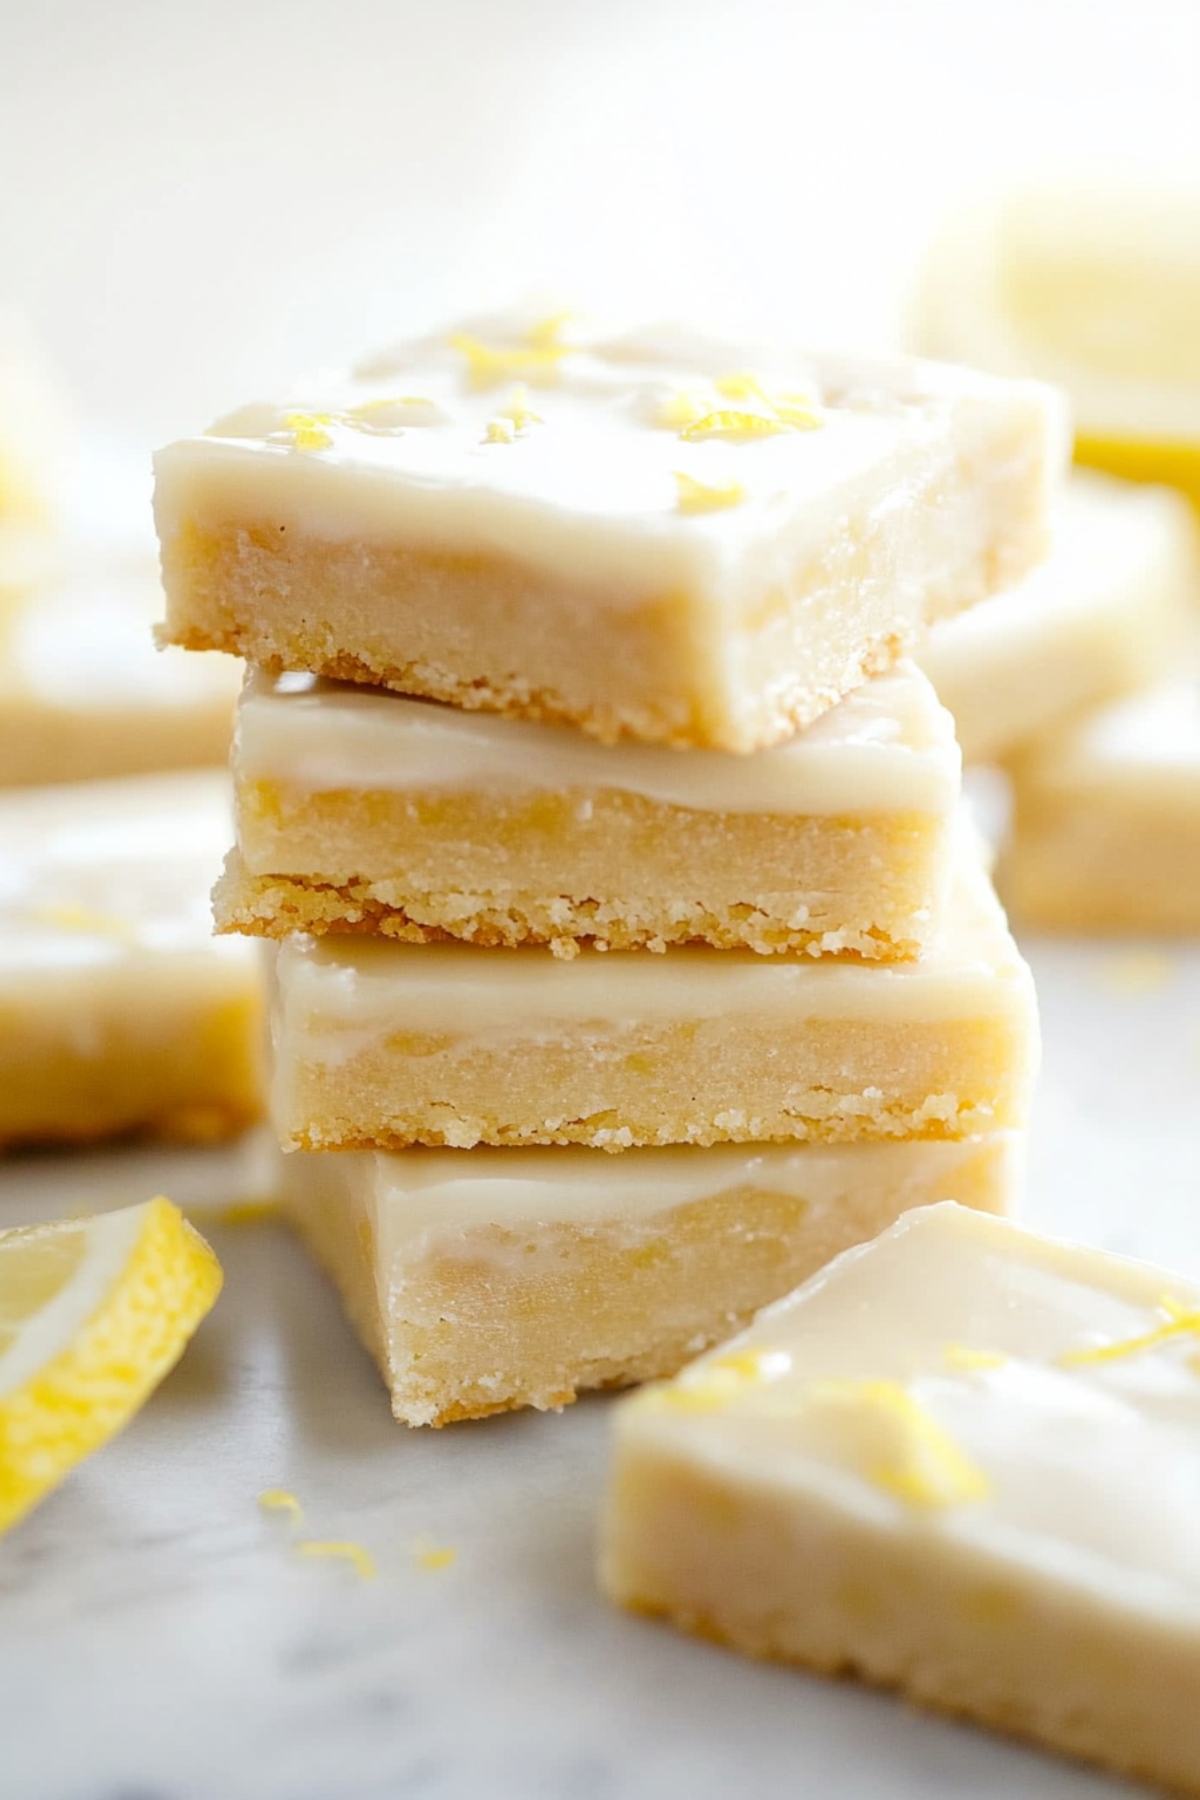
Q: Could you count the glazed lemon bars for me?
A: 9